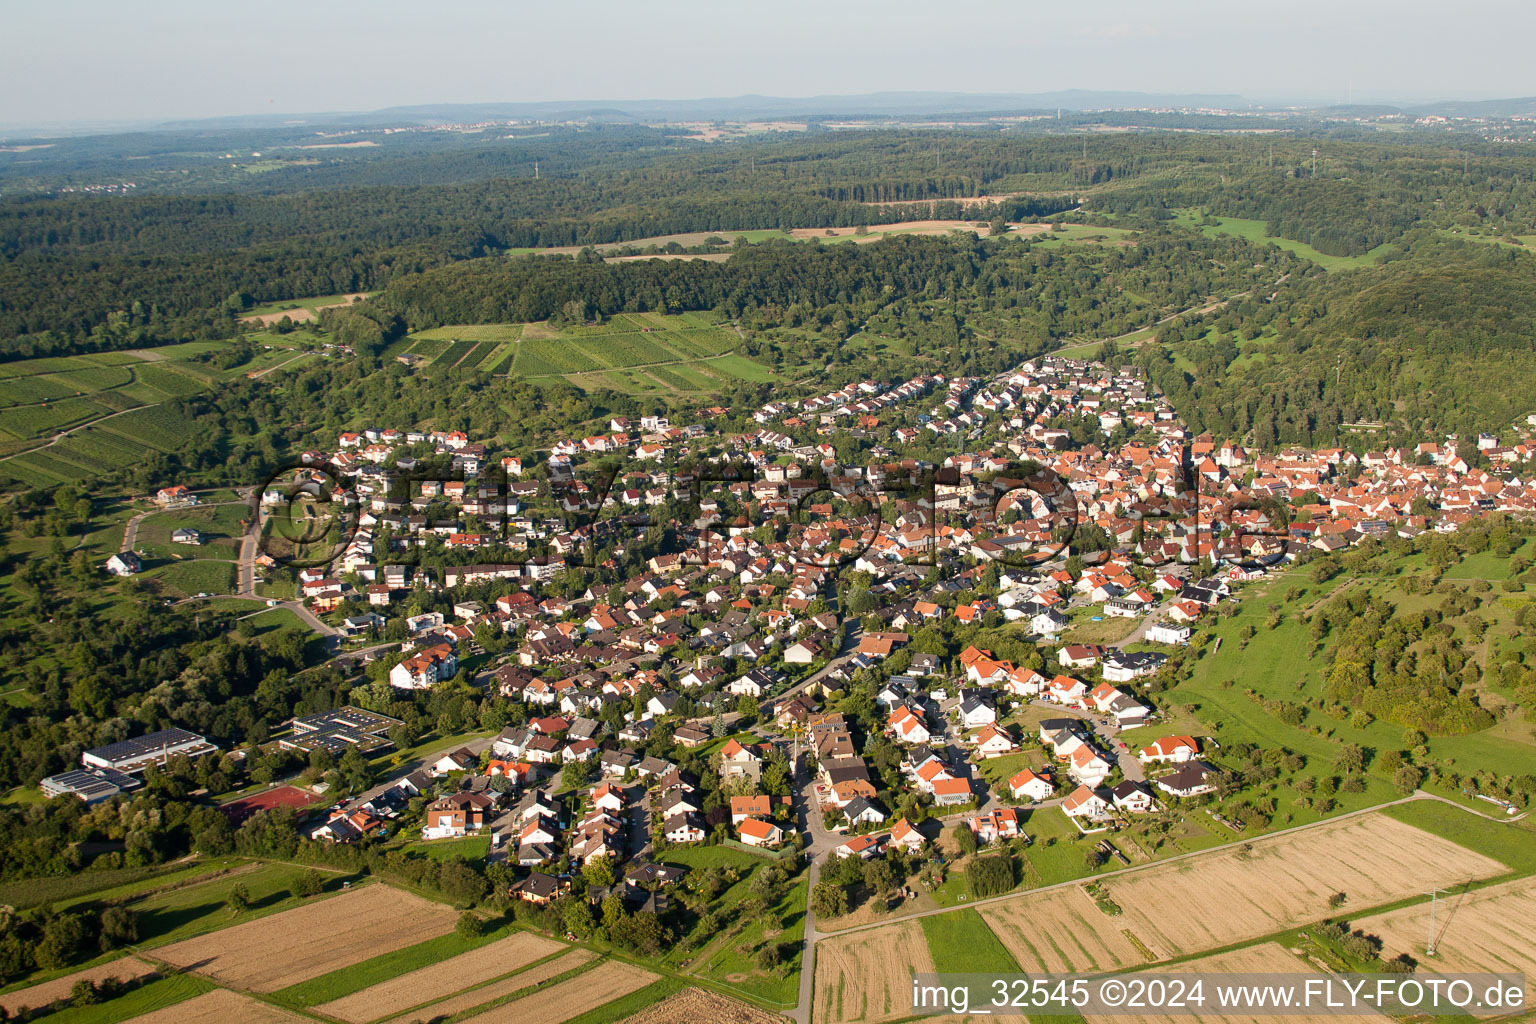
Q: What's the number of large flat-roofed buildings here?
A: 3